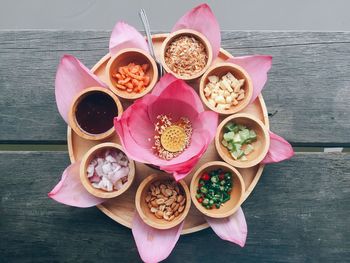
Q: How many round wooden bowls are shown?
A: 8